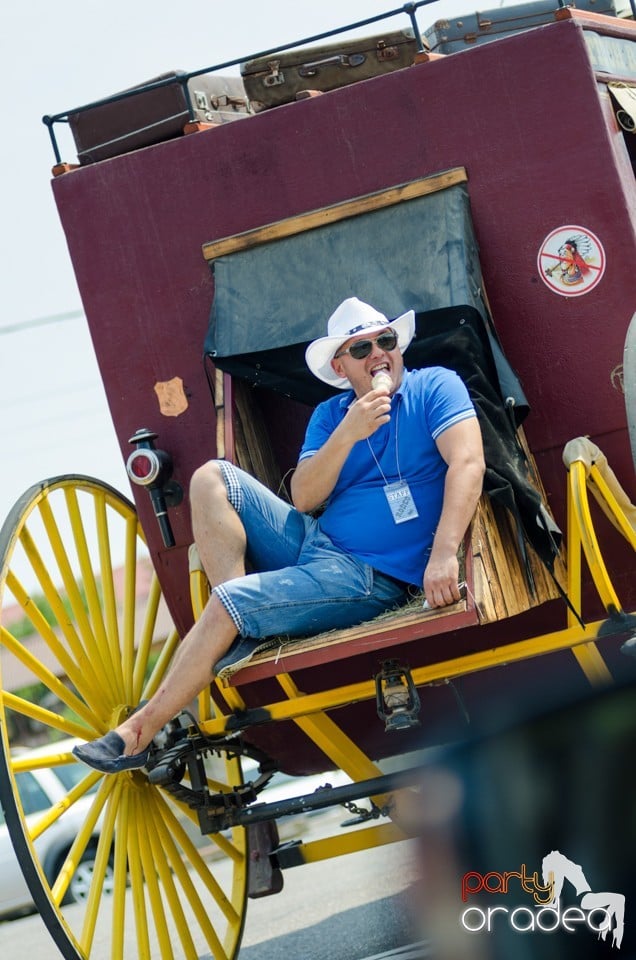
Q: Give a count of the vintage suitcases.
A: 3